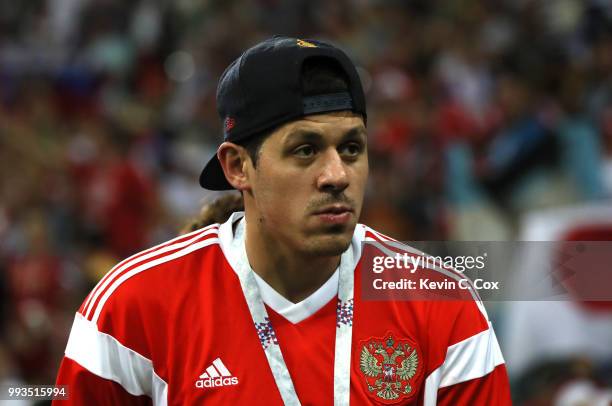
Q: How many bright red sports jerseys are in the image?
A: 1